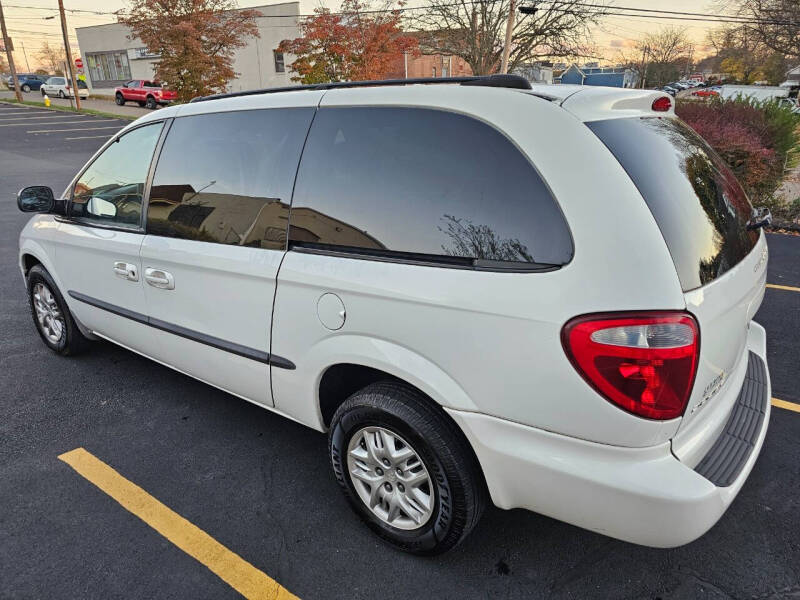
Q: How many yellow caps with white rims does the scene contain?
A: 0